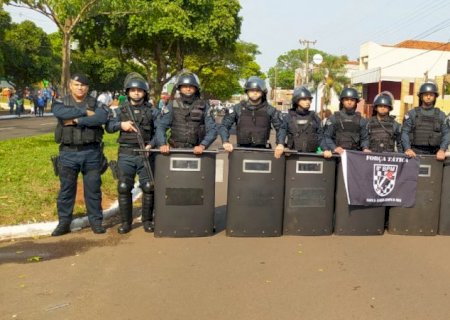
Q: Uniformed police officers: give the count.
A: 8